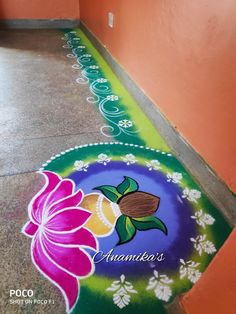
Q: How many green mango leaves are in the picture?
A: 4